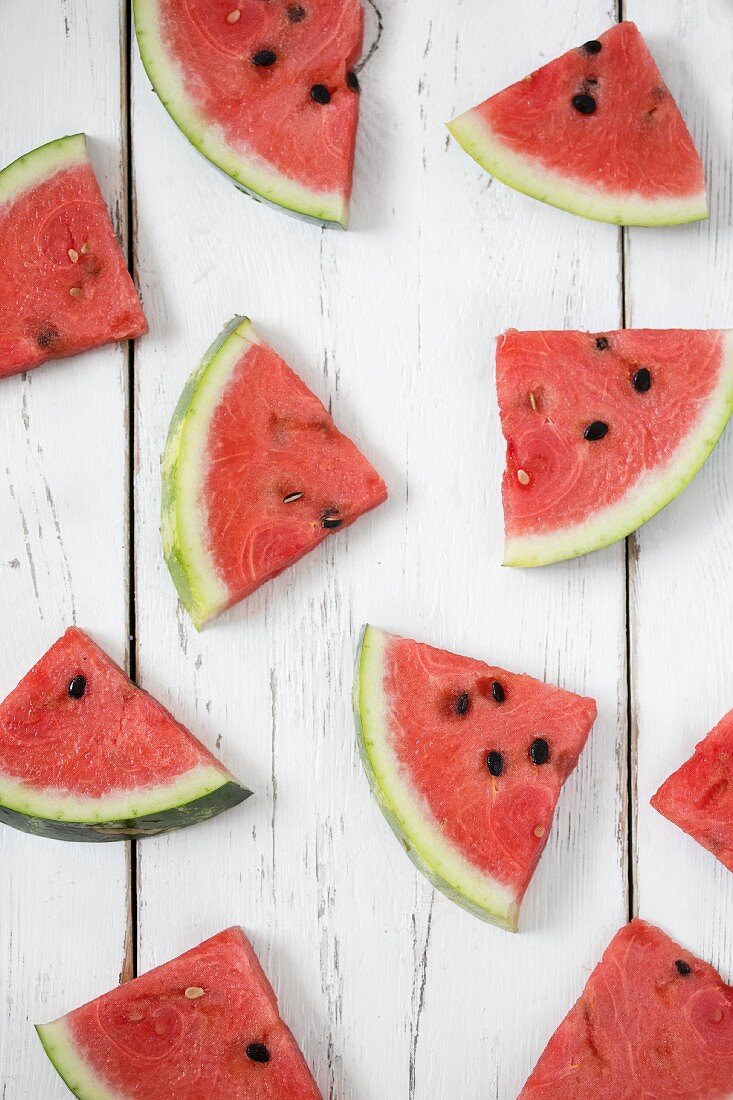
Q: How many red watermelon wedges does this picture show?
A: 10